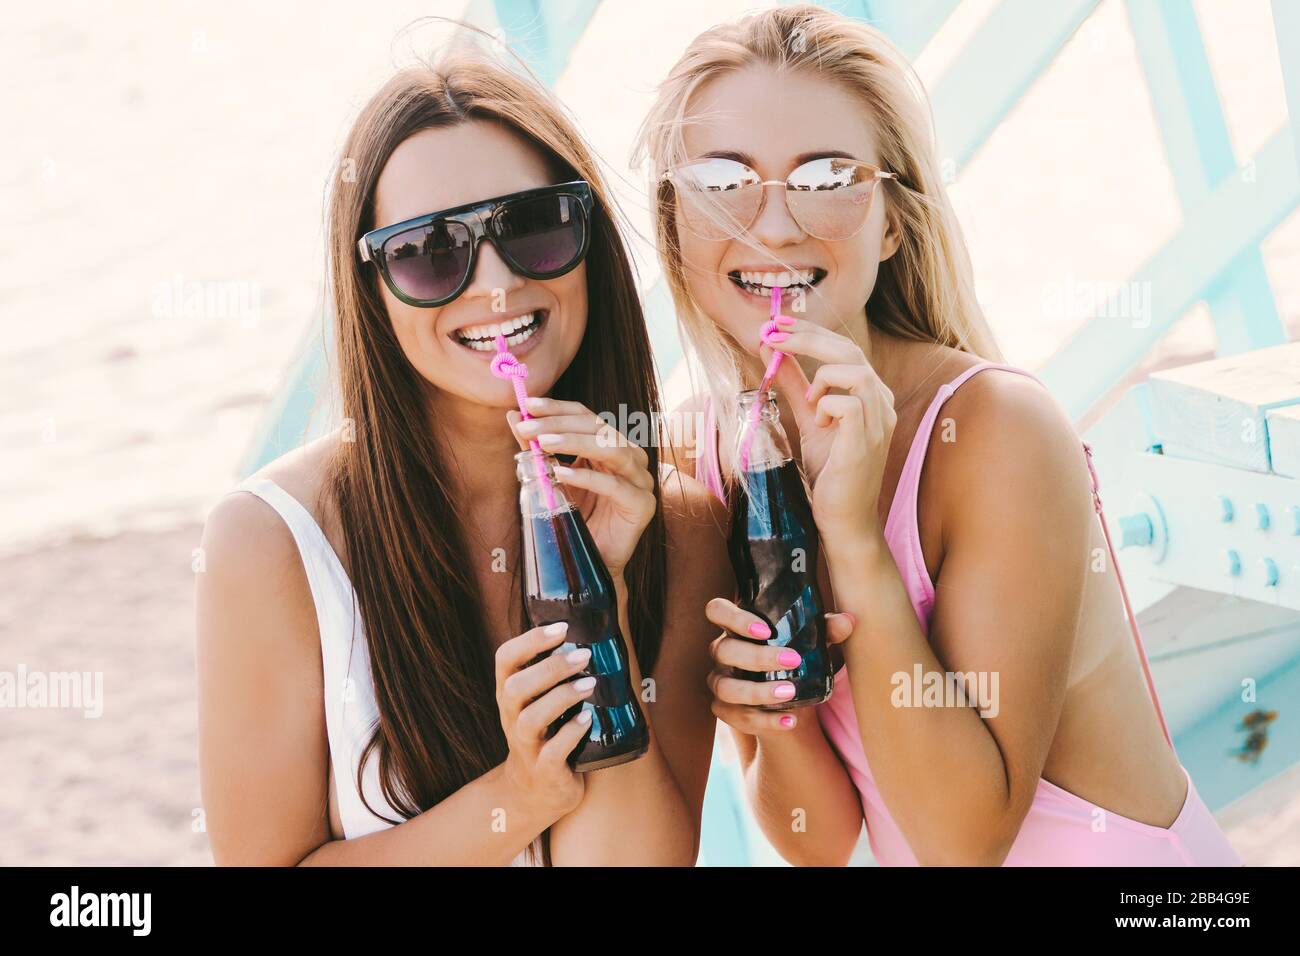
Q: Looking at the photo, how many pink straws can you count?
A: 2